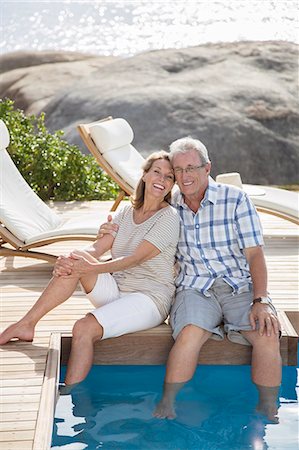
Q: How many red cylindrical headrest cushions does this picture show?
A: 0